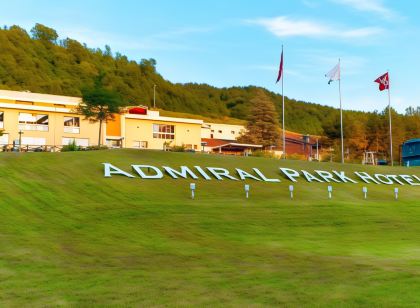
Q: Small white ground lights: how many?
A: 6